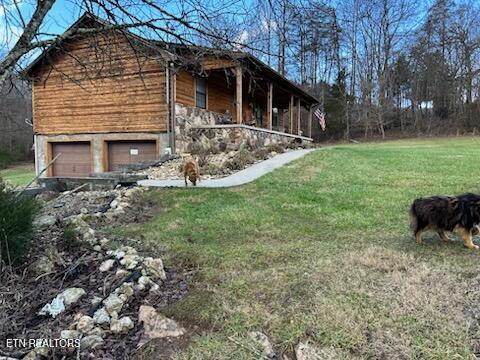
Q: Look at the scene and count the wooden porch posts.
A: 5